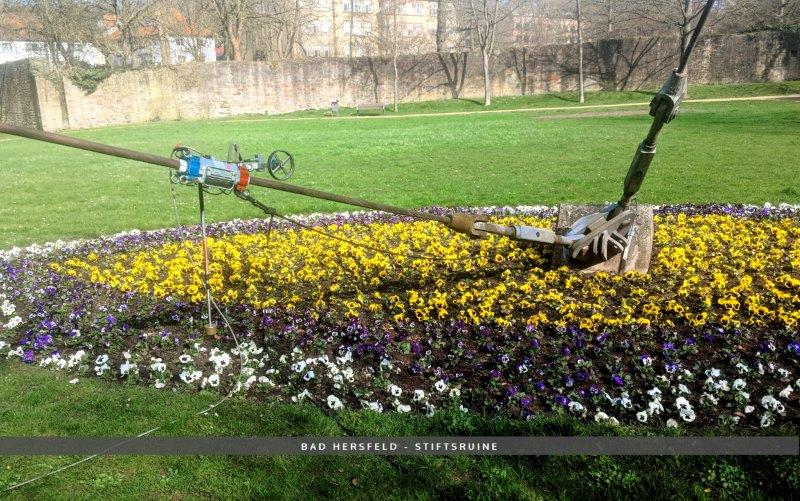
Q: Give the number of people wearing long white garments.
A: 0